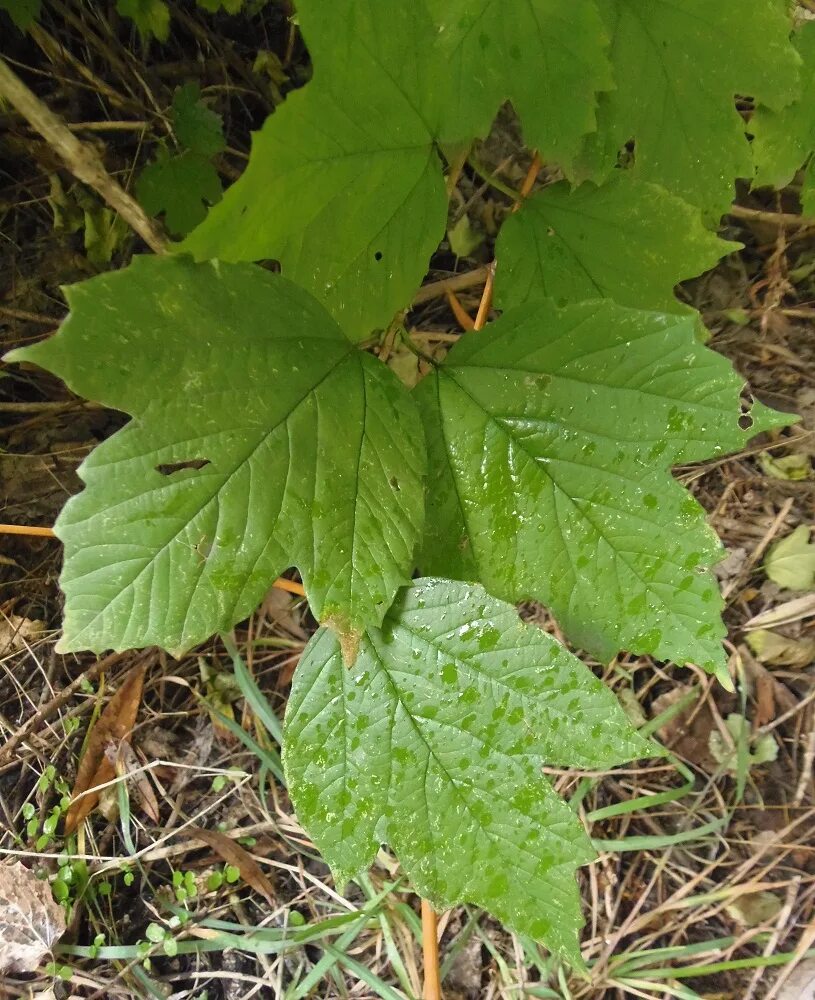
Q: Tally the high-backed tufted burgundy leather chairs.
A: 0